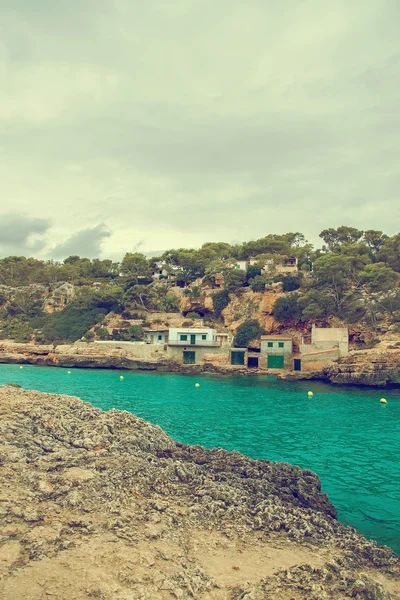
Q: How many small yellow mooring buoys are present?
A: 6